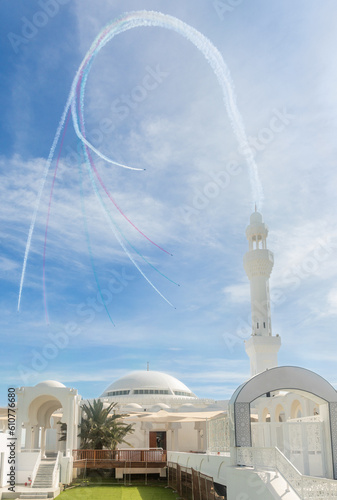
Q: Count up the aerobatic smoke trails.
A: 7